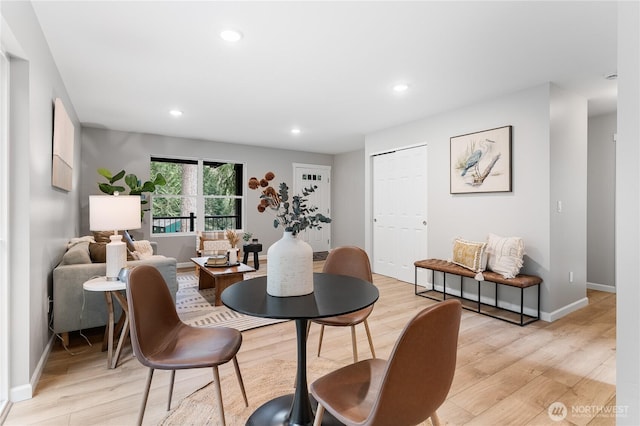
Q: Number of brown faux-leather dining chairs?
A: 3